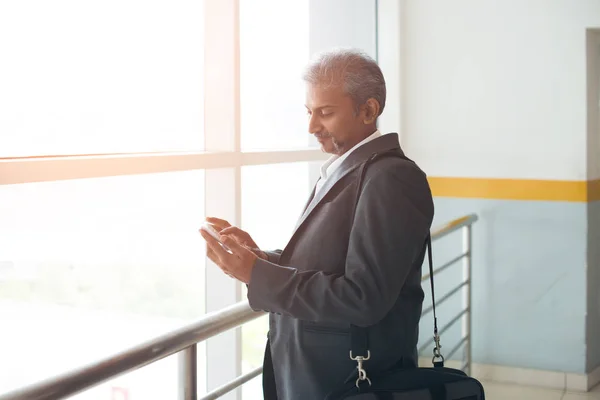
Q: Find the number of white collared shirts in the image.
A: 1